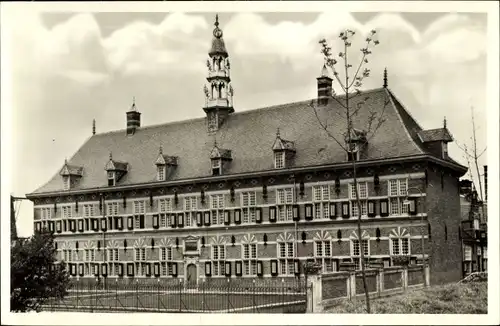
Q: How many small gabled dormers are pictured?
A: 7